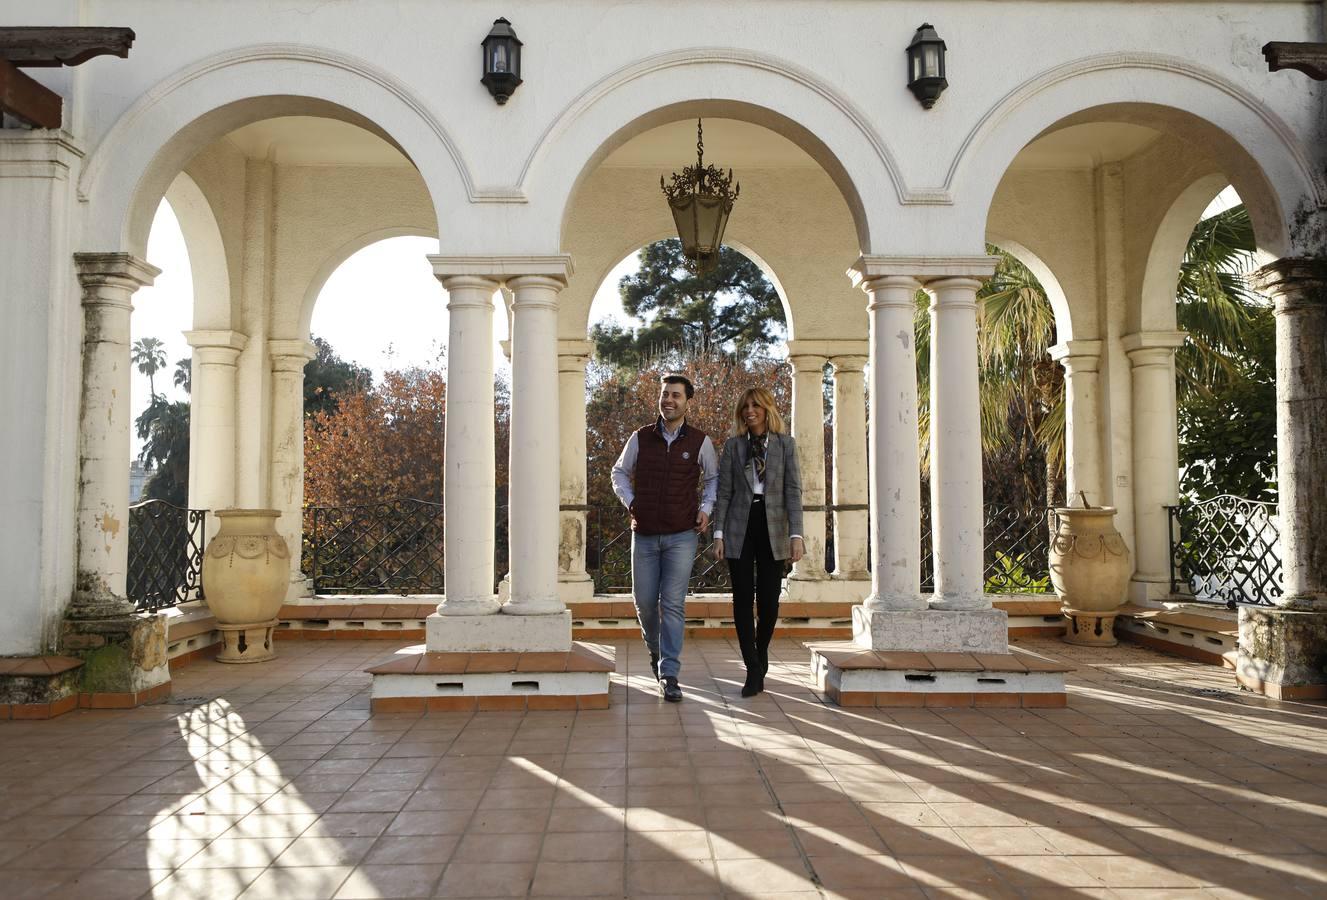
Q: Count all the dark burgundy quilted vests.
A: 1